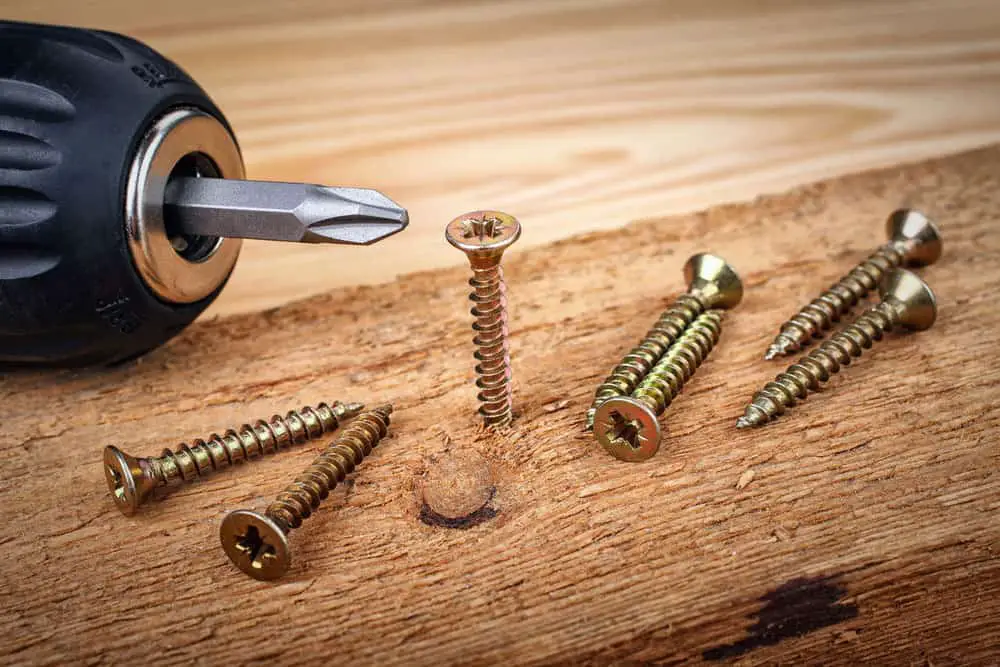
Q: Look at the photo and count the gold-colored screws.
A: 7